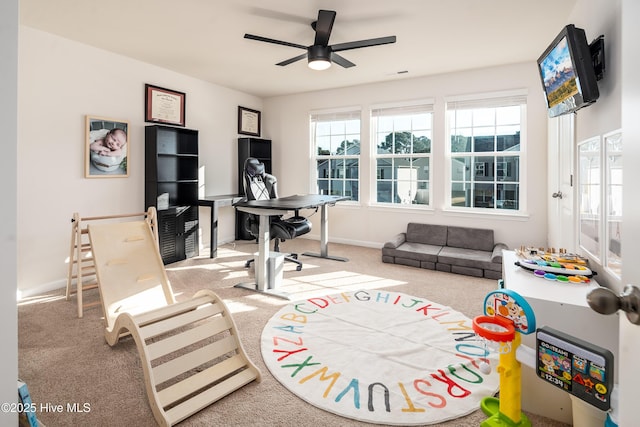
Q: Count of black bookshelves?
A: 2